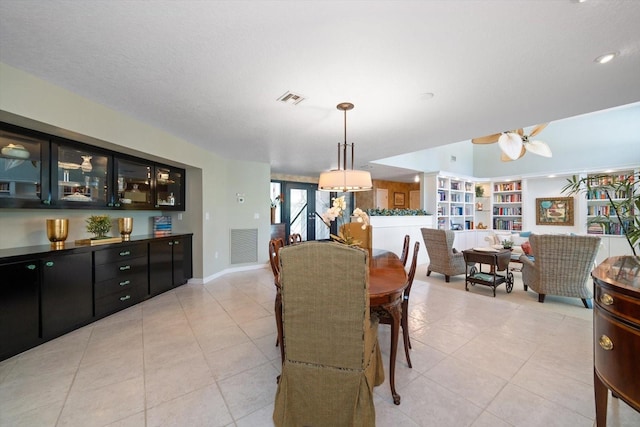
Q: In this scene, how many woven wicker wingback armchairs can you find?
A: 2